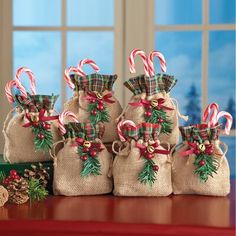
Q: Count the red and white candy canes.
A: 10